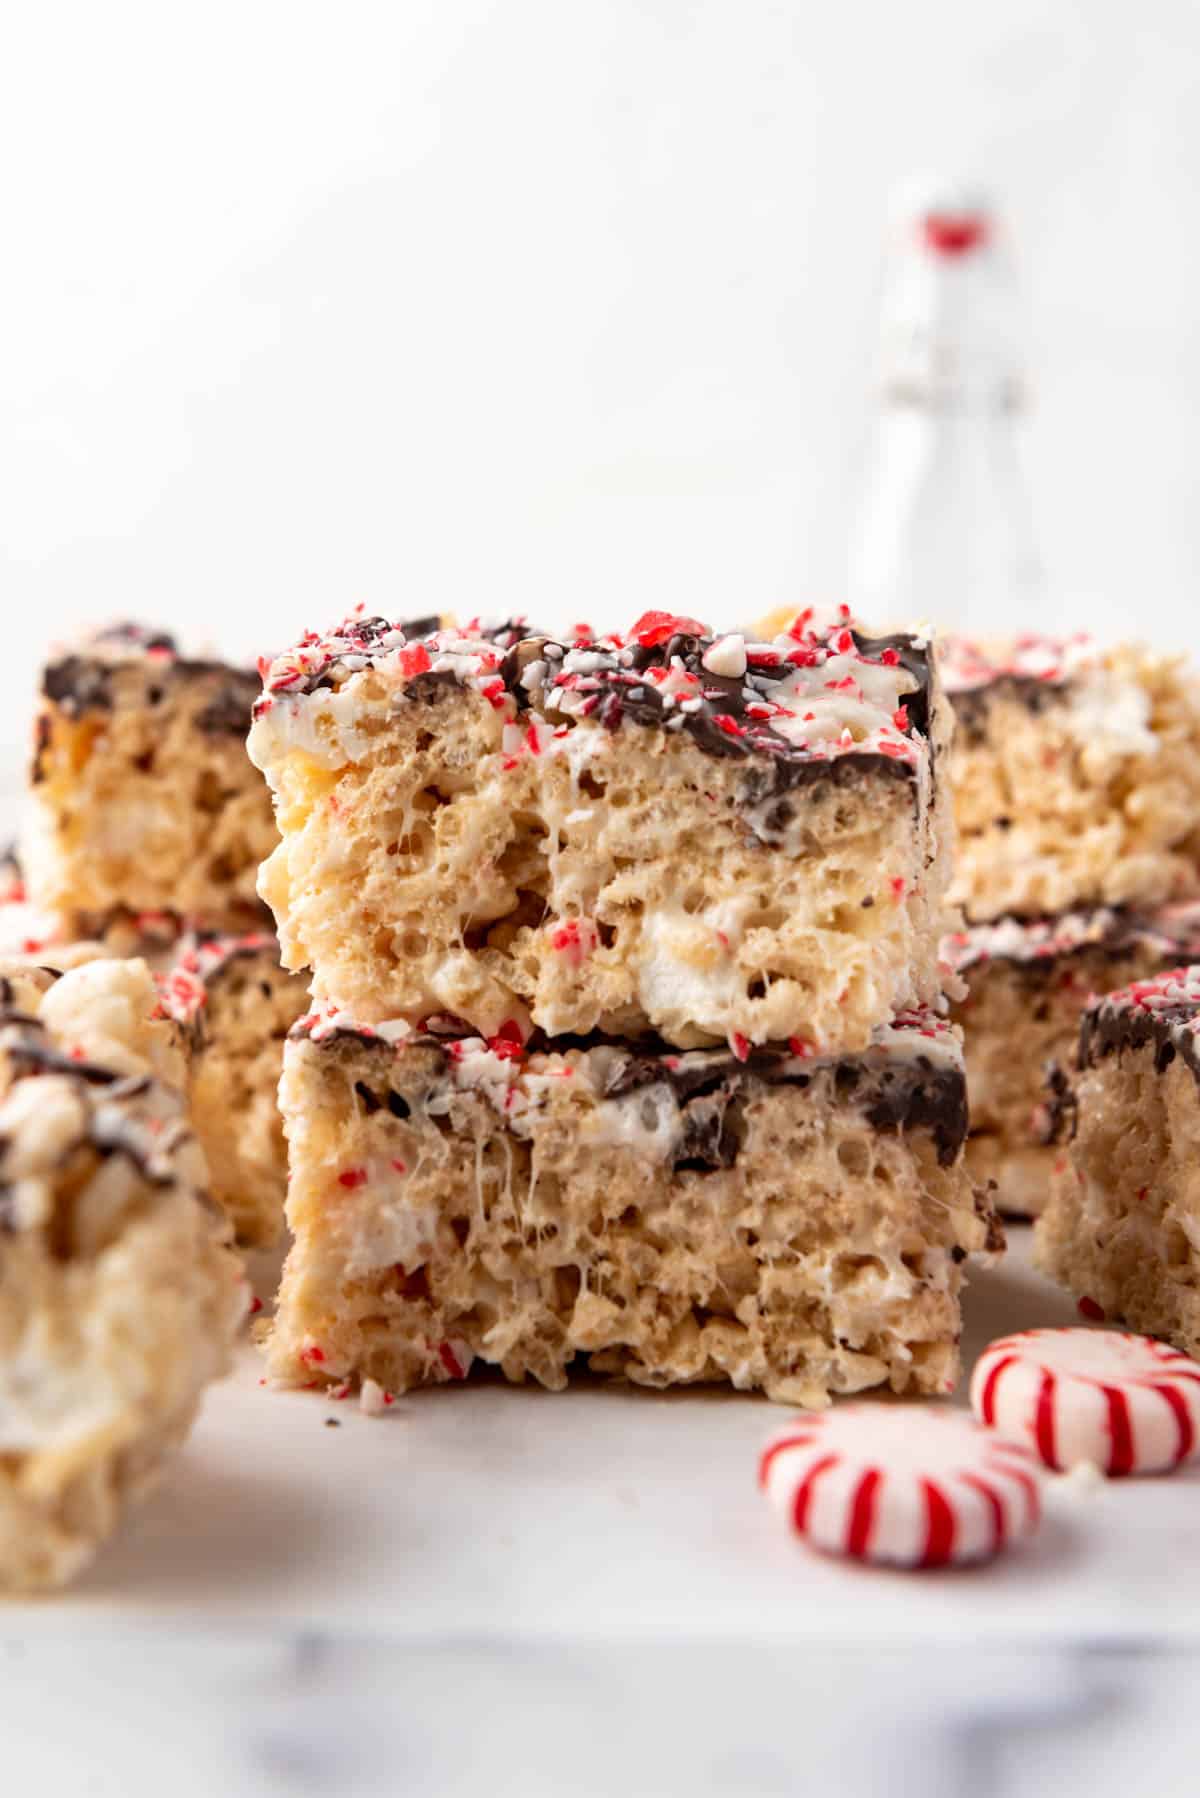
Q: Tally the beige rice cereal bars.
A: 8